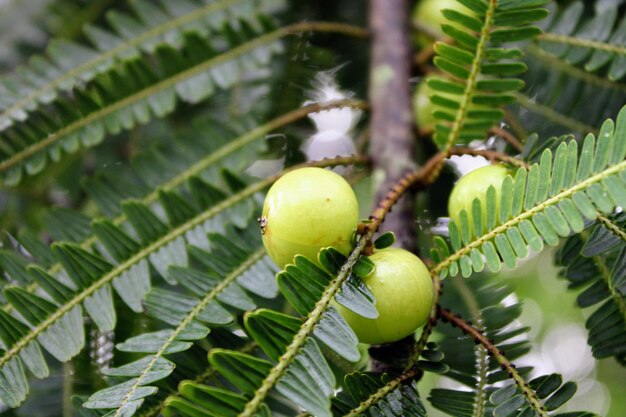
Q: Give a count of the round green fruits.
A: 5